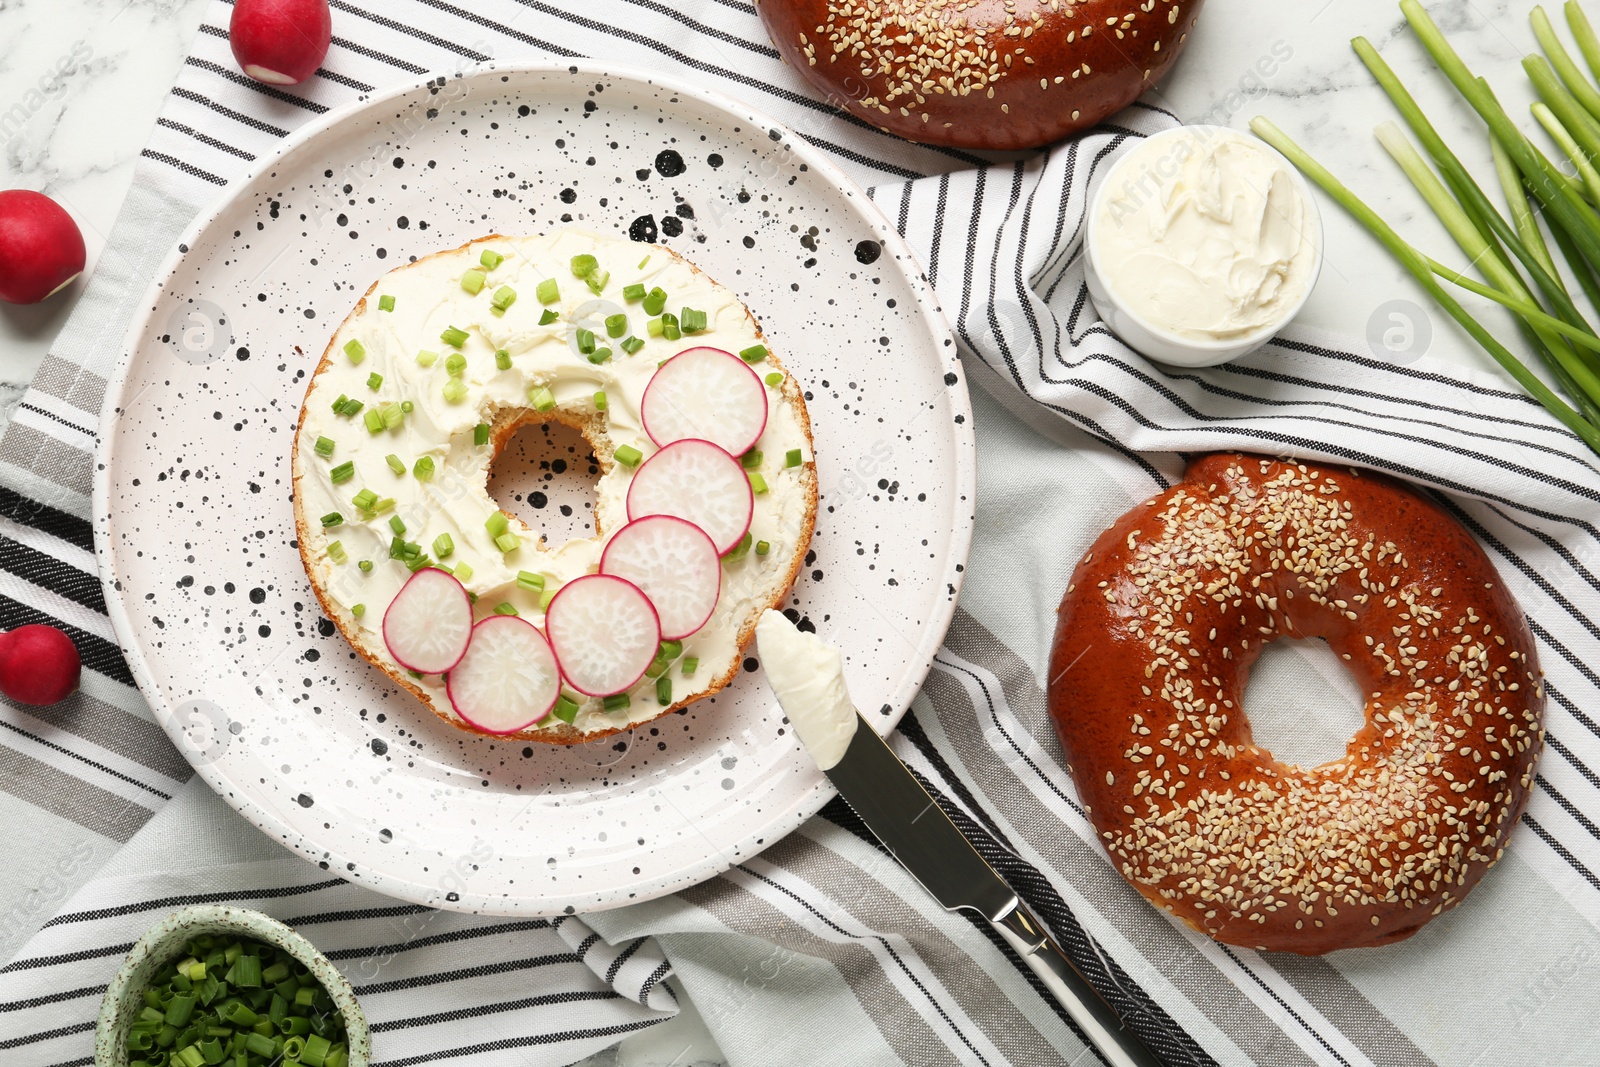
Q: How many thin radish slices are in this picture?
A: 6